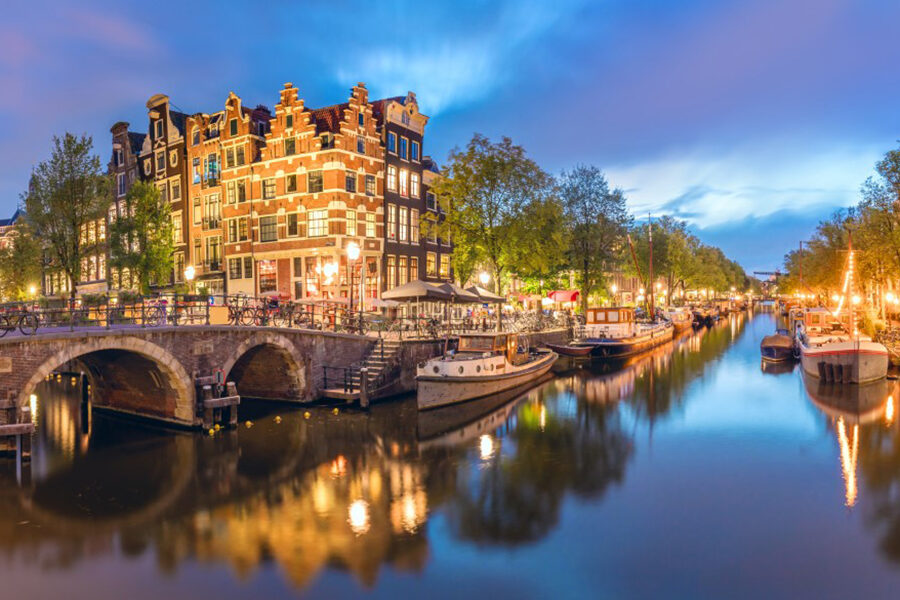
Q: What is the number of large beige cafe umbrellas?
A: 3